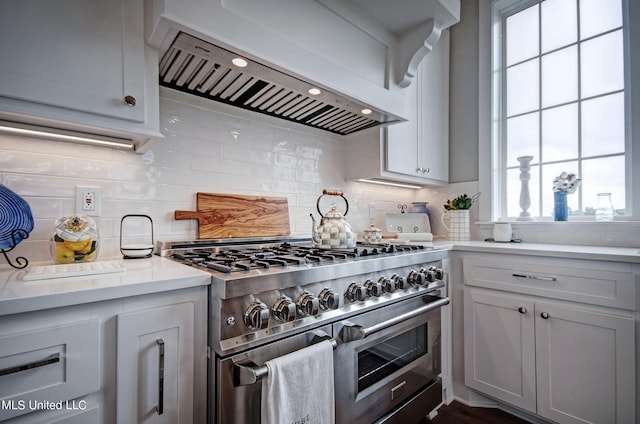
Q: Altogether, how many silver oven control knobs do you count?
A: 11